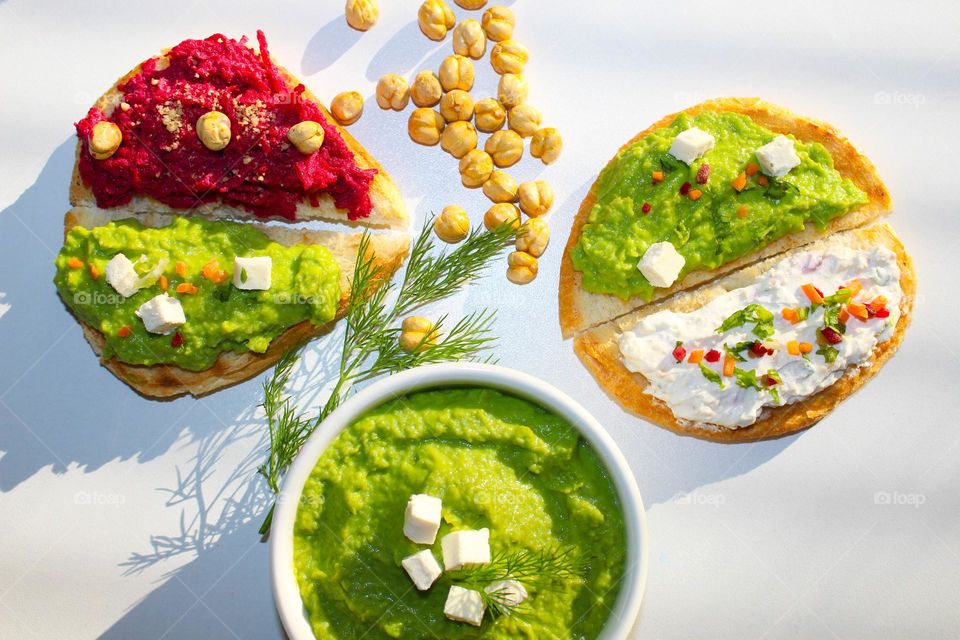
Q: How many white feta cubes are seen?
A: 11